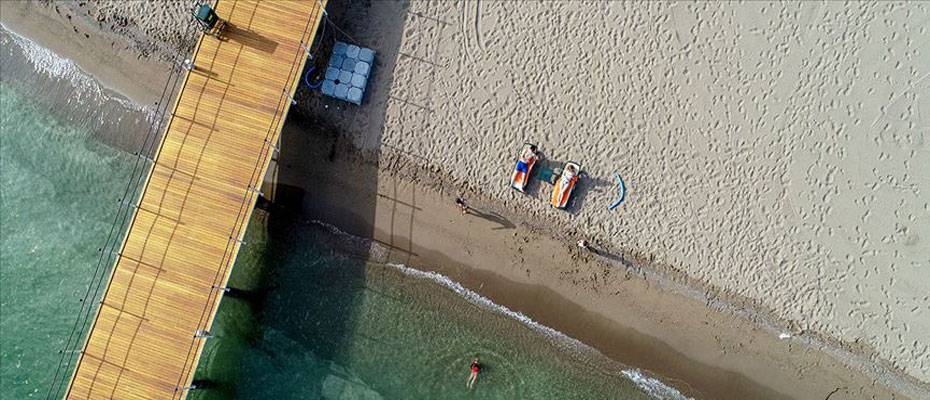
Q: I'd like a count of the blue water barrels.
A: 12